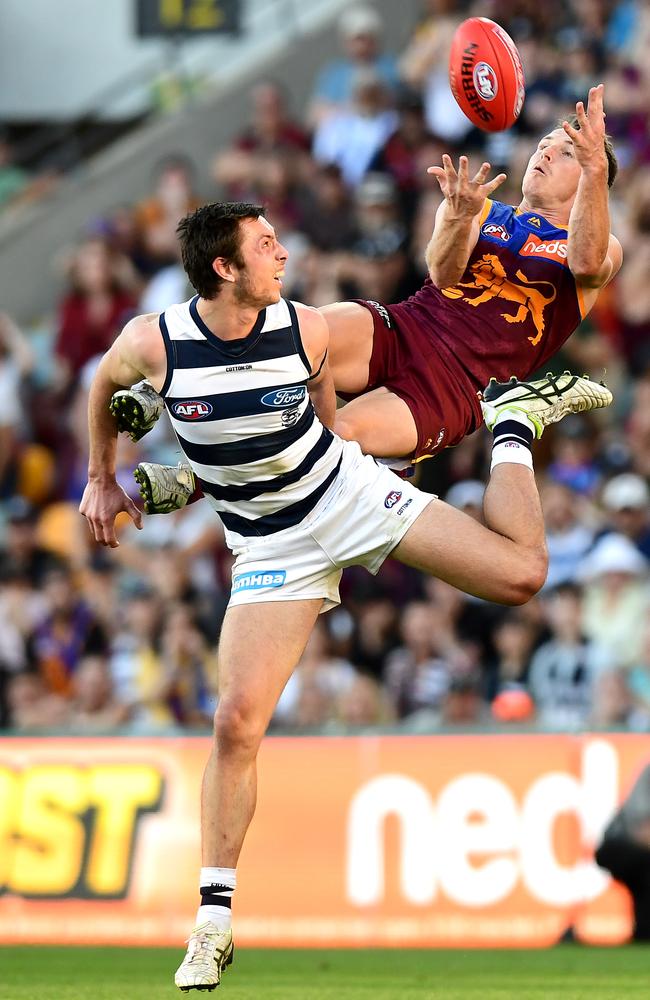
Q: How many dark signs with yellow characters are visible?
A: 1